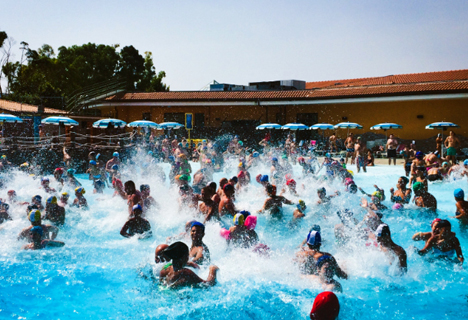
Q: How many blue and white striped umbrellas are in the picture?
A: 11